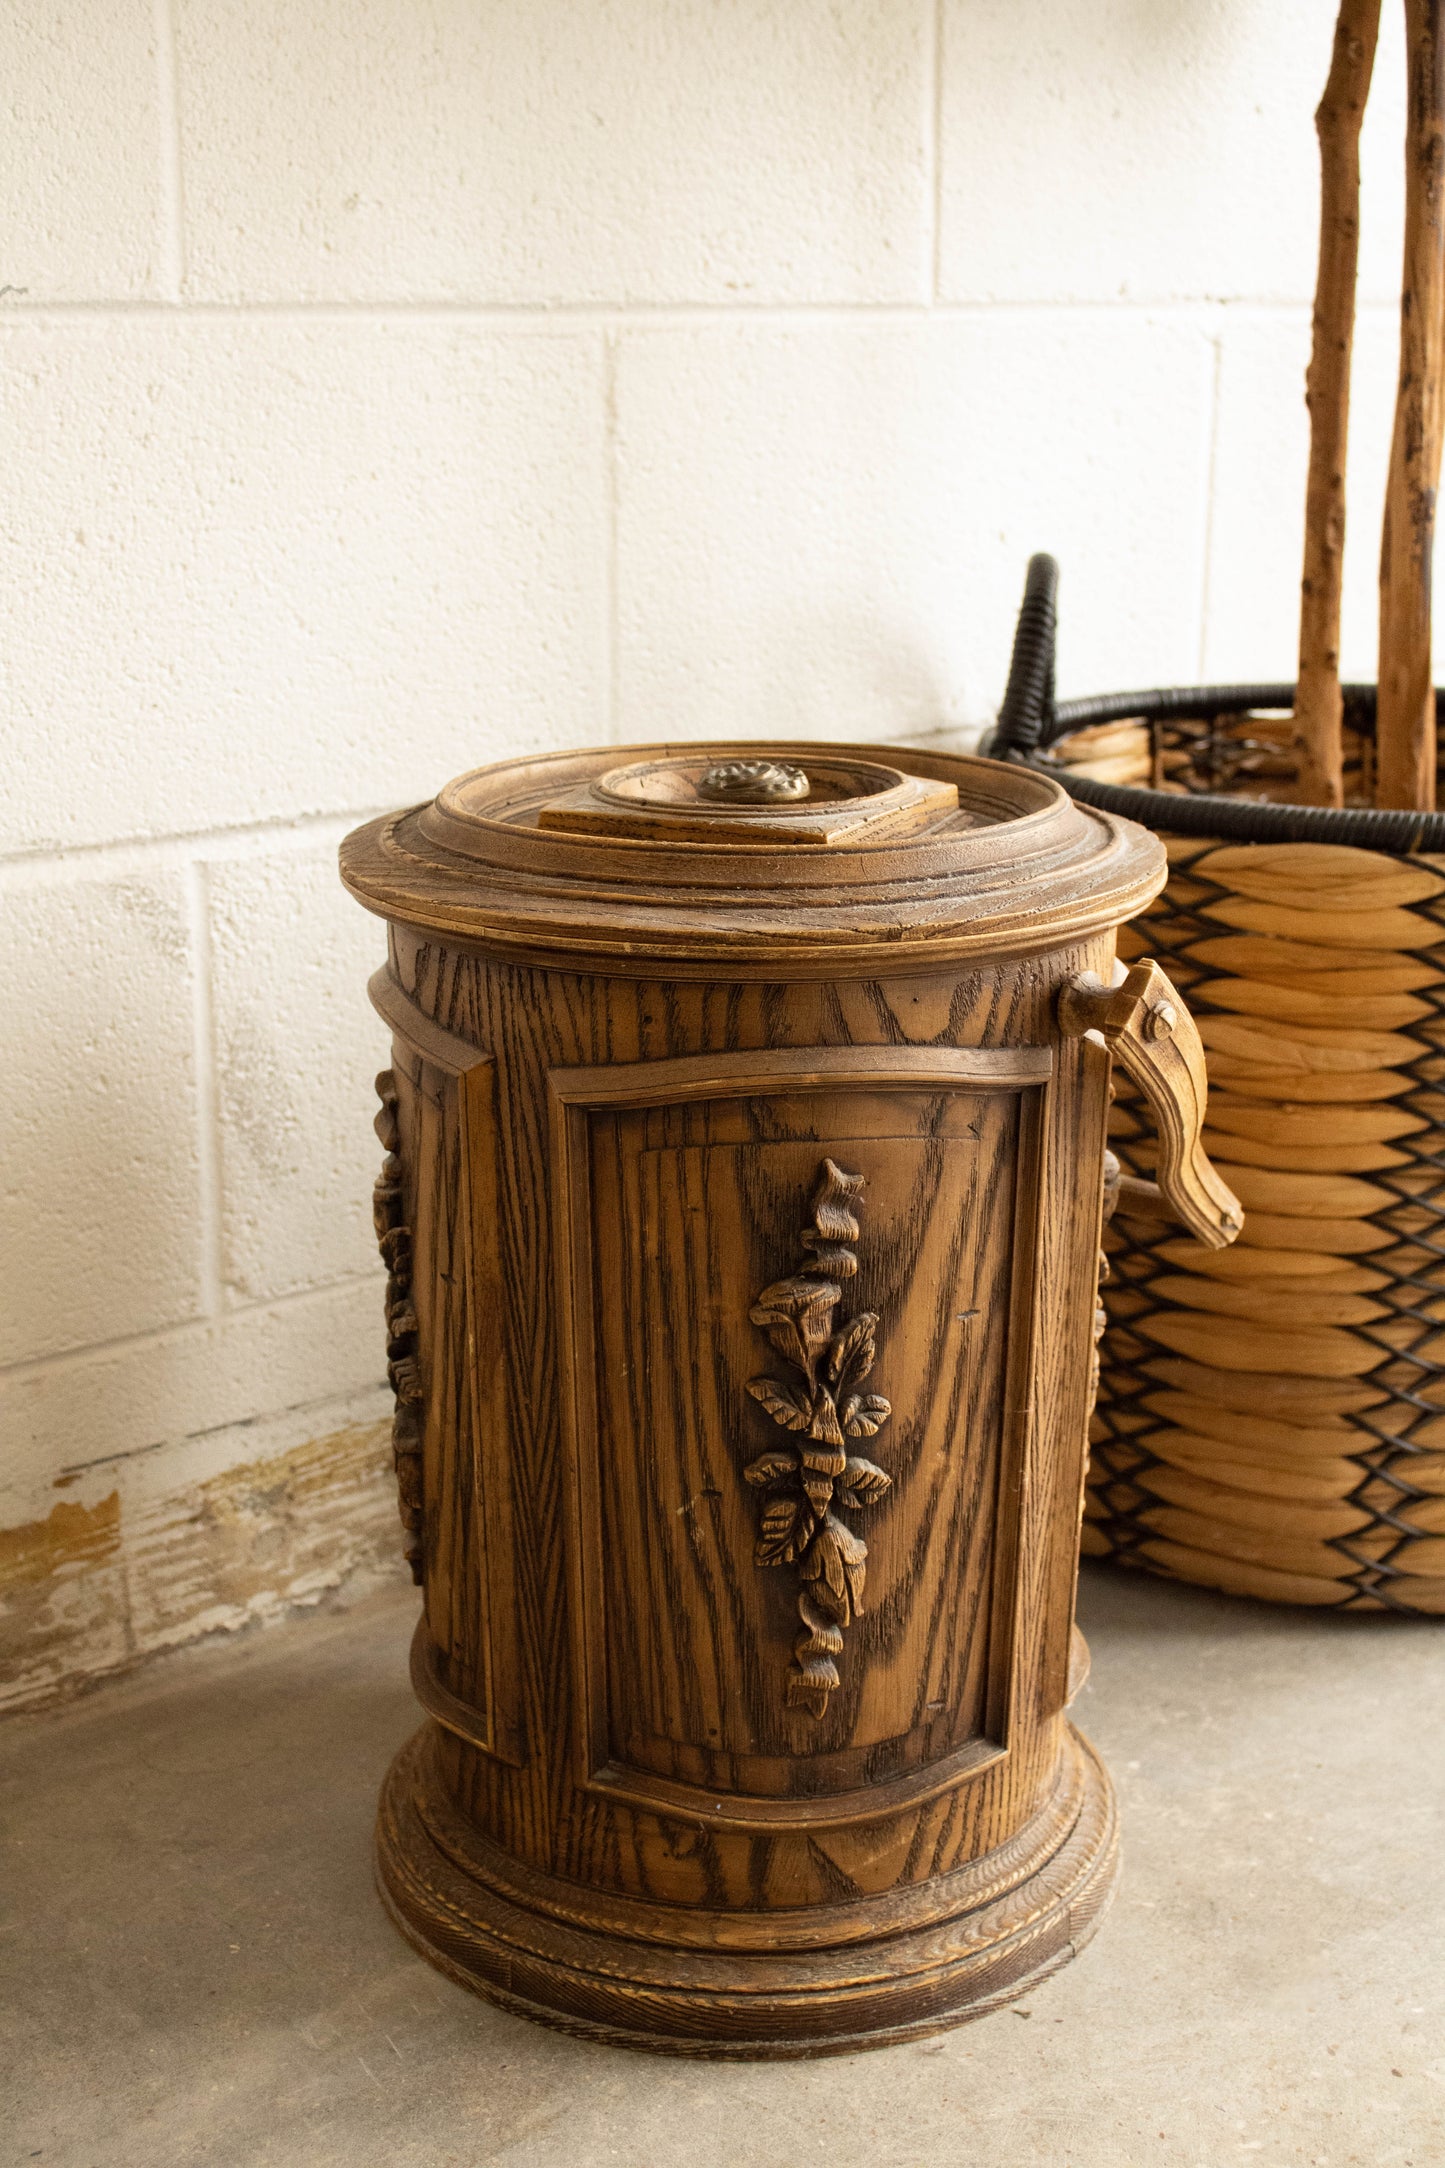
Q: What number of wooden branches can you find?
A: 2